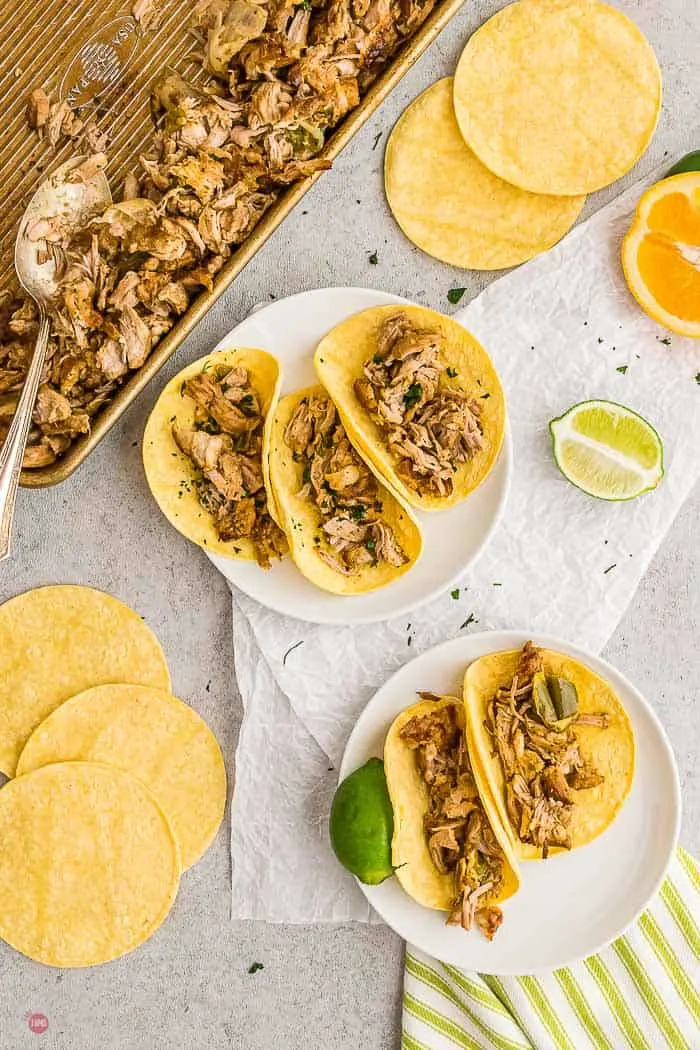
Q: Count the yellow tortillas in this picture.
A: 10